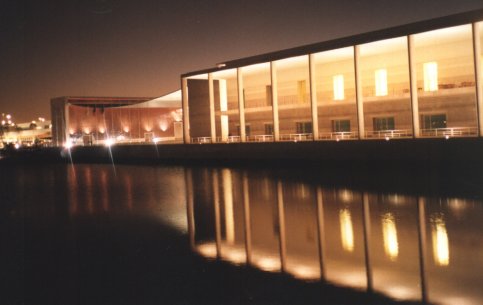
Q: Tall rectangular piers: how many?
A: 8